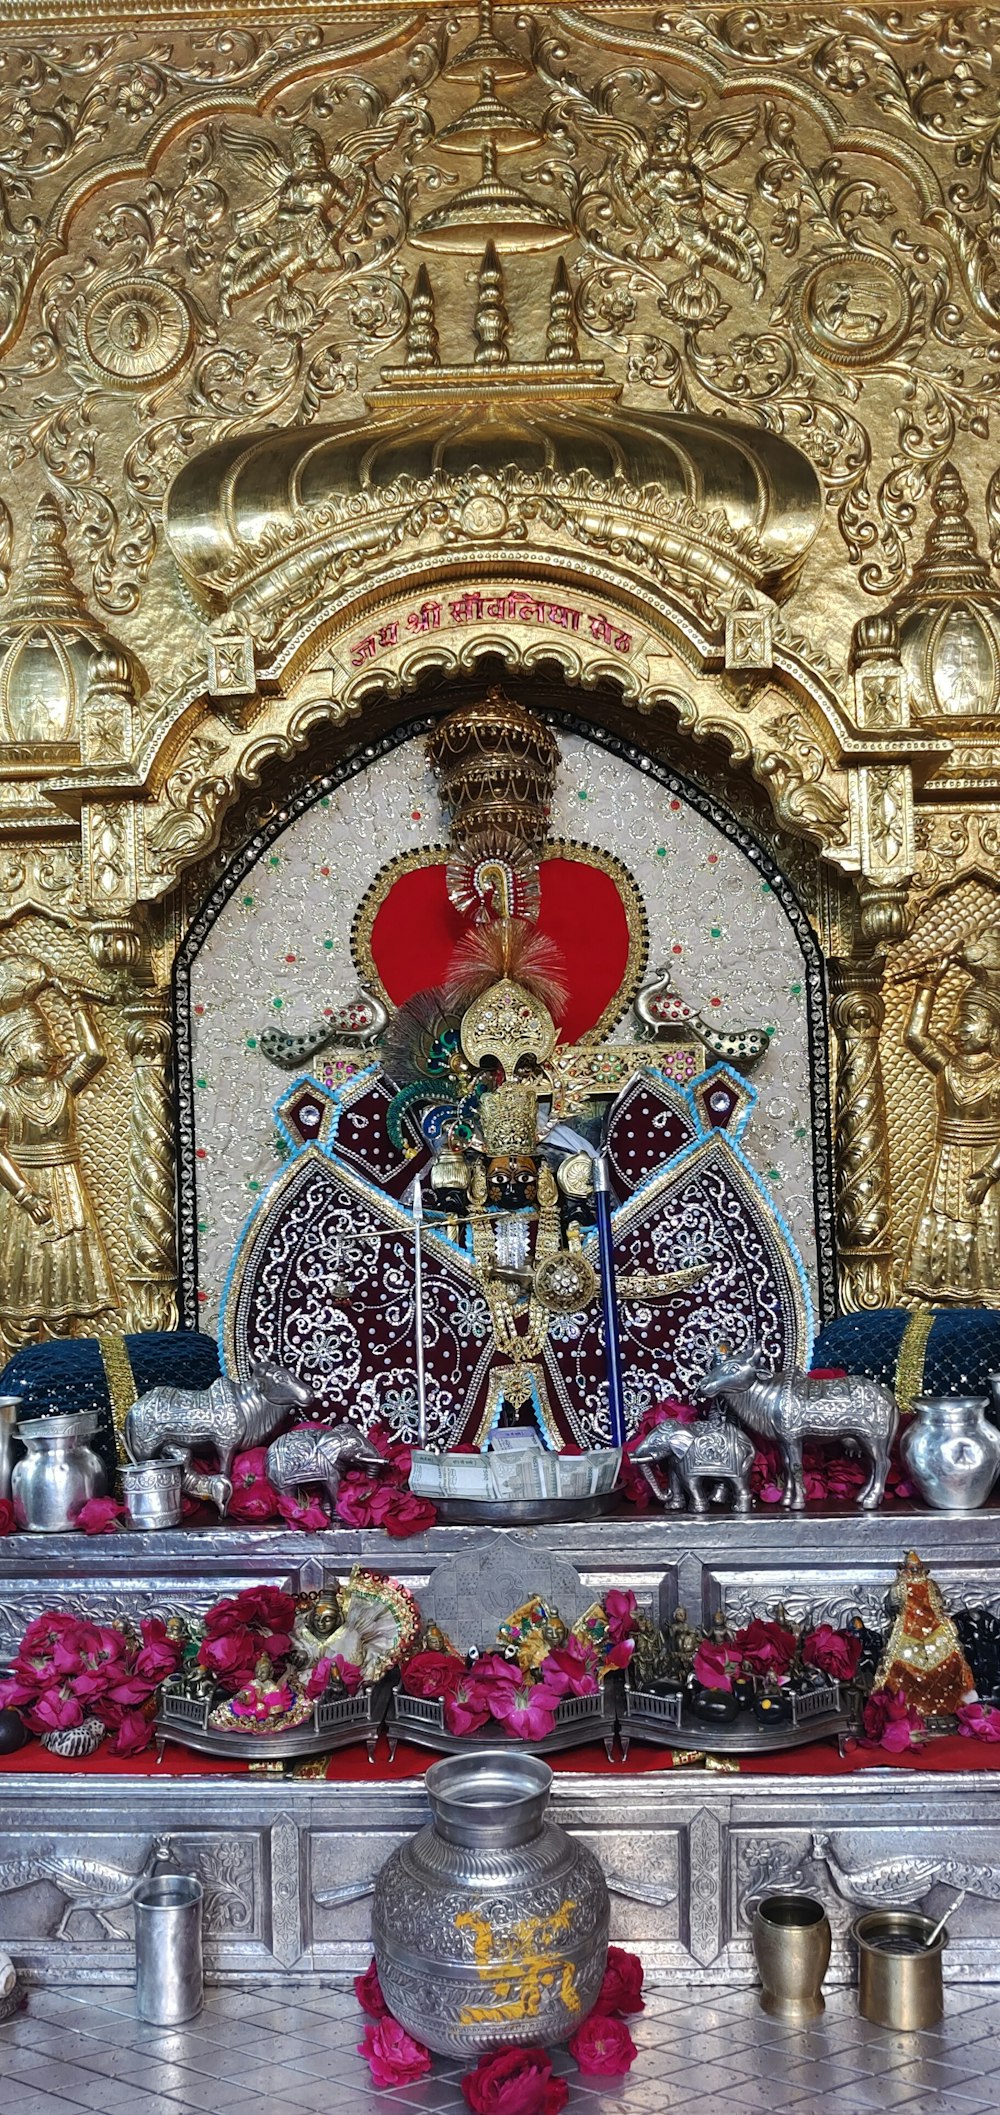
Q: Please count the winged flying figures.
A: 2